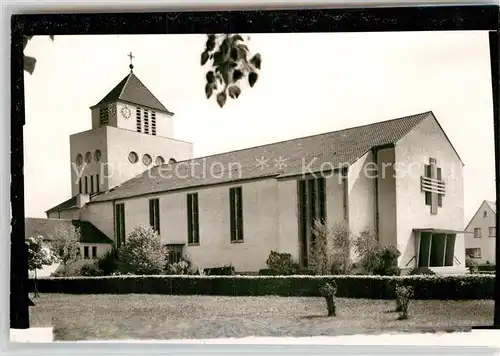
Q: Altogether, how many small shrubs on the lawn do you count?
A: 2